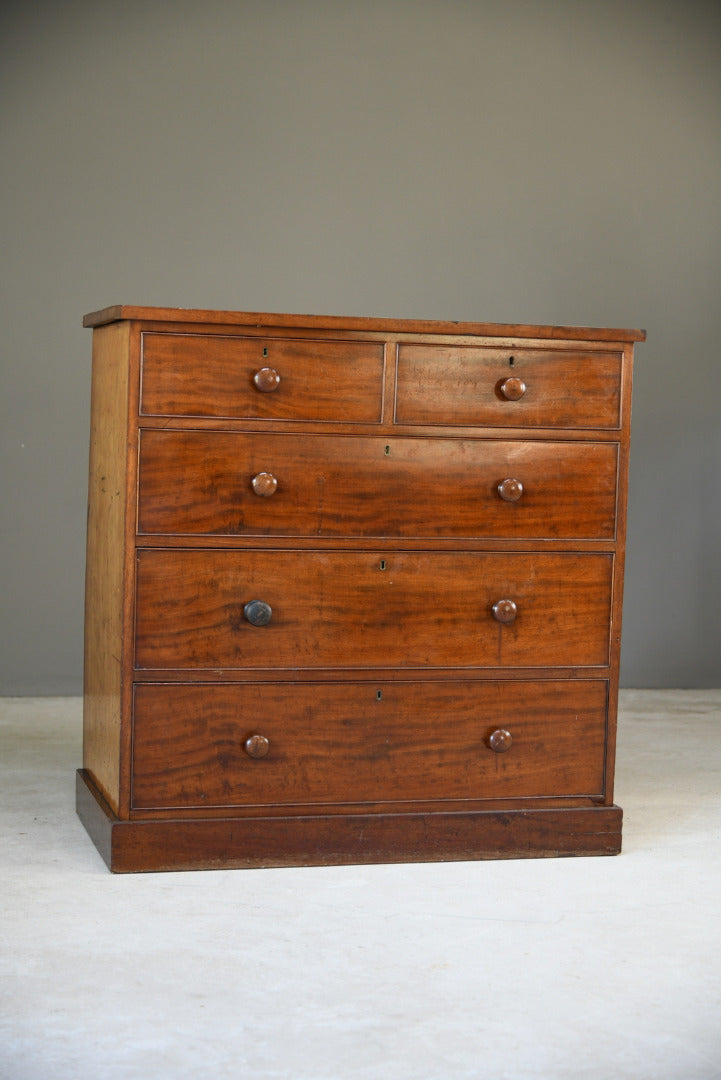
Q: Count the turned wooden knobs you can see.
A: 8